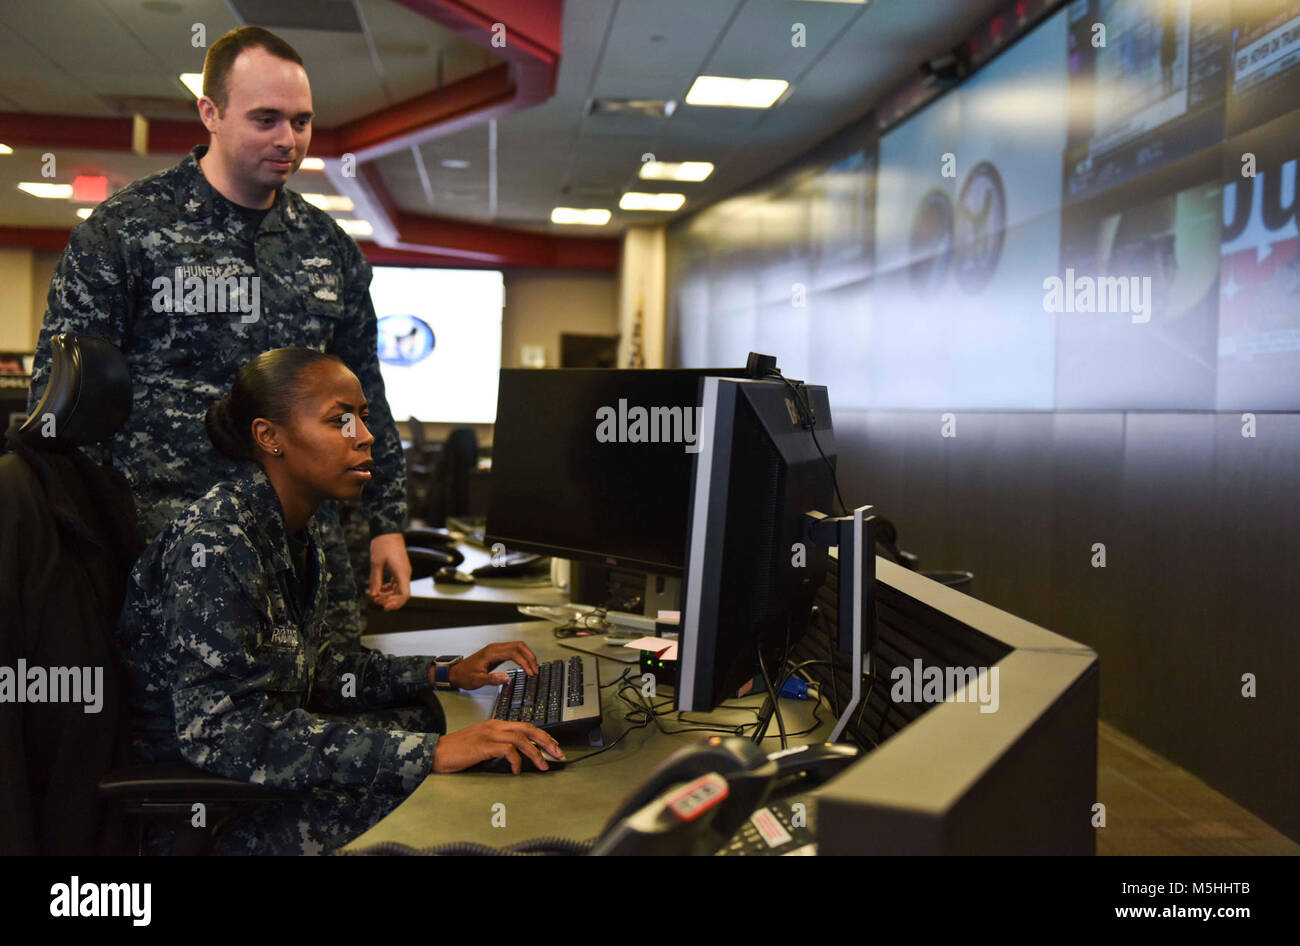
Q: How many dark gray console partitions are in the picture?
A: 1